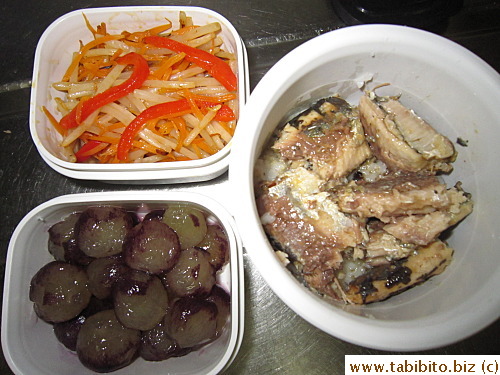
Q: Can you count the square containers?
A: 2